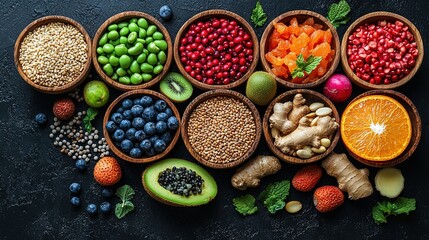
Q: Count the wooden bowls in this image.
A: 9